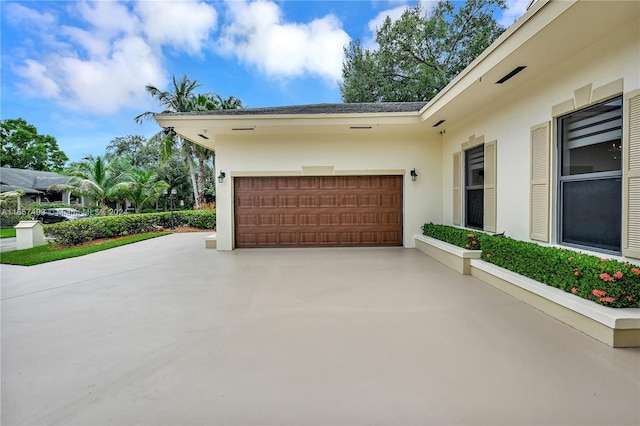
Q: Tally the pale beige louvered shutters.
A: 4